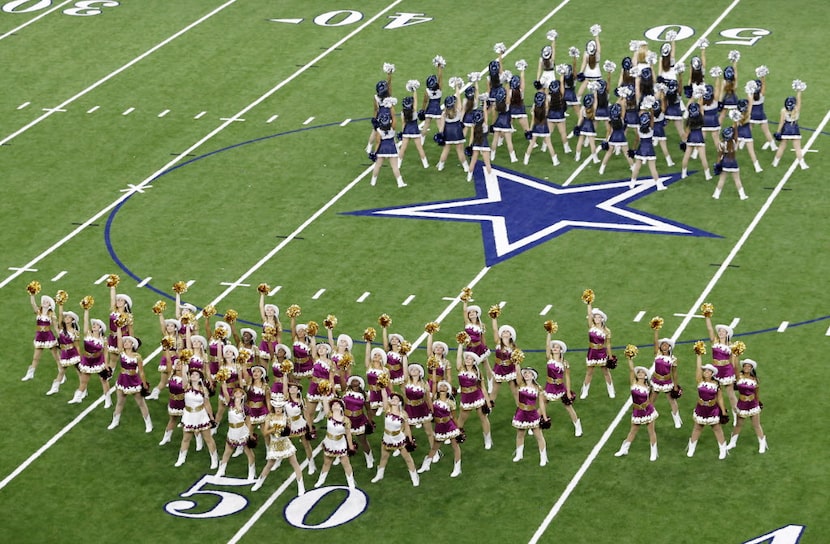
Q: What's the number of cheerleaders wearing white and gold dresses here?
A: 6